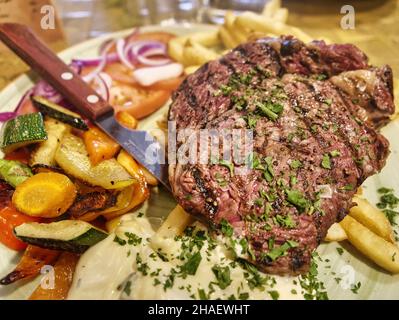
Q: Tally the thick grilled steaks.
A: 1